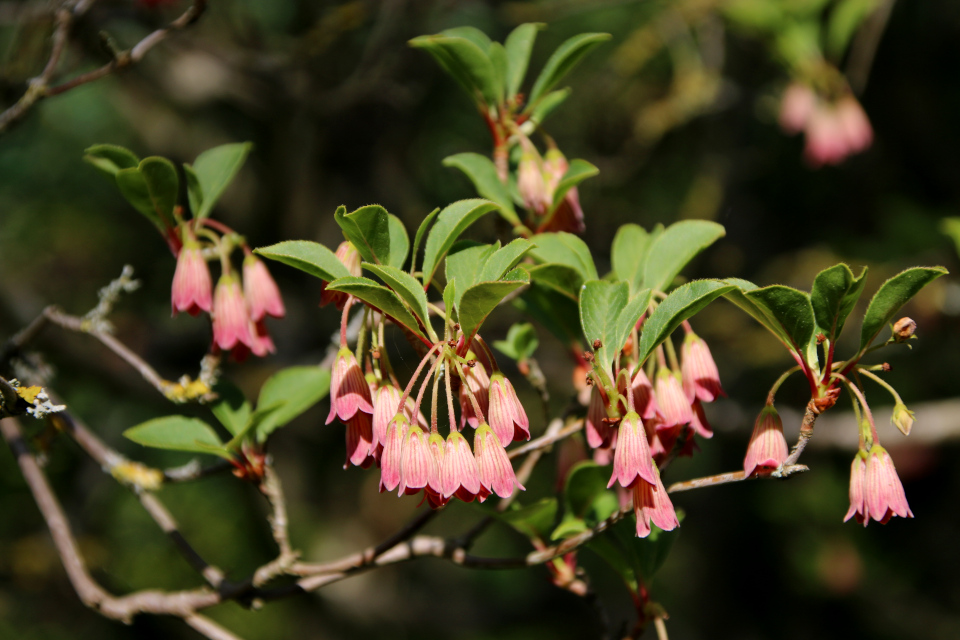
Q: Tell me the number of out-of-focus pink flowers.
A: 3